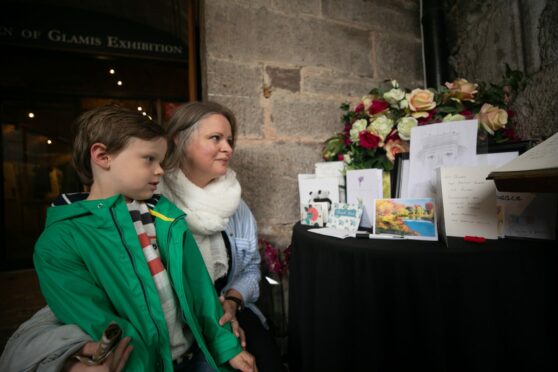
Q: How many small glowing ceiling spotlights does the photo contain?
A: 7